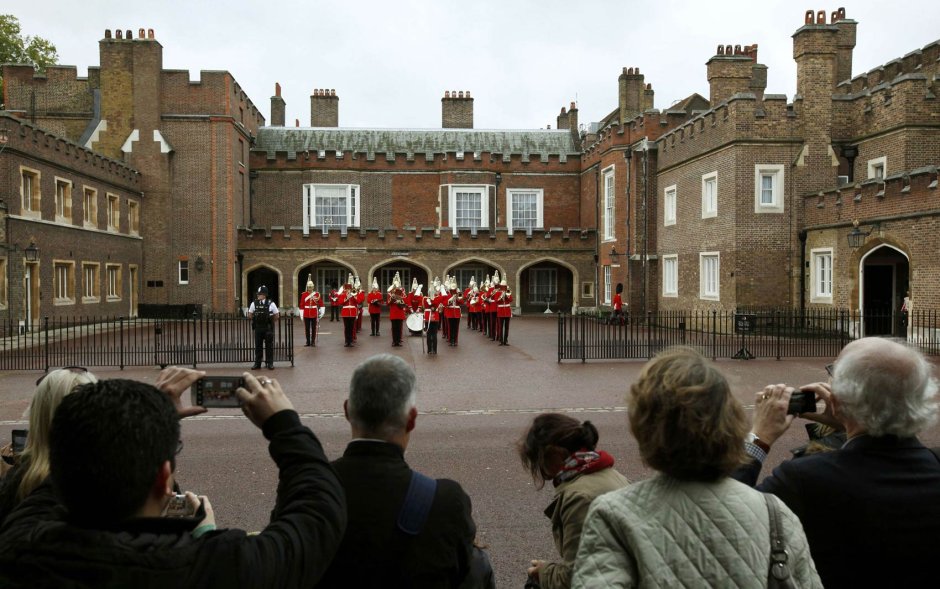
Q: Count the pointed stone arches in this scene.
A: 6